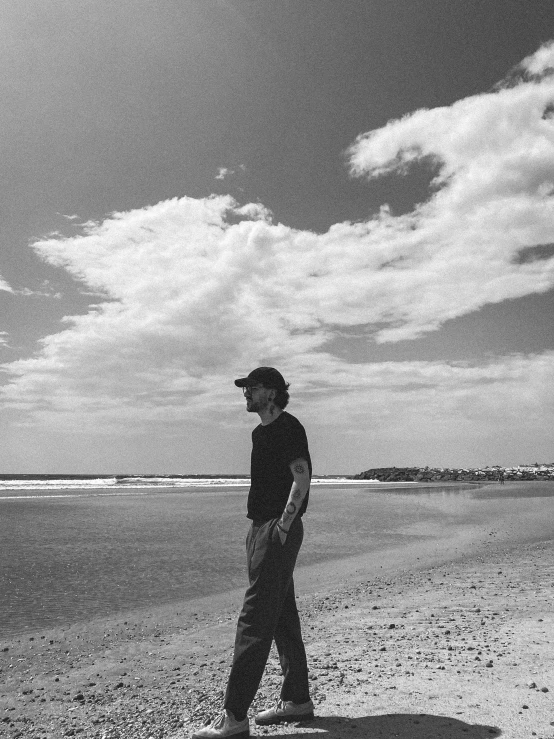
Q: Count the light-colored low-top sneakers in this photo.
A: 2